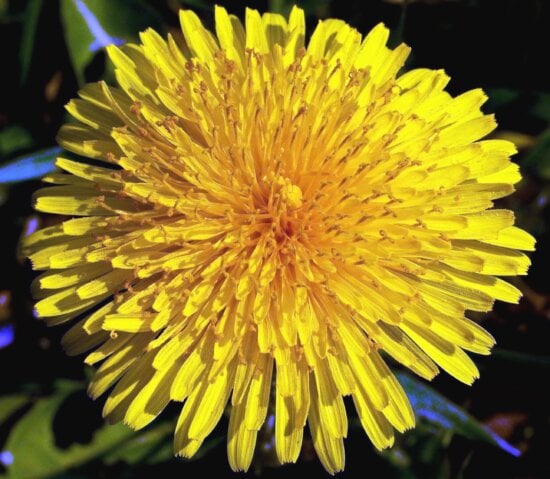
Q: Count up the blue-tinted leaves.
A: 3